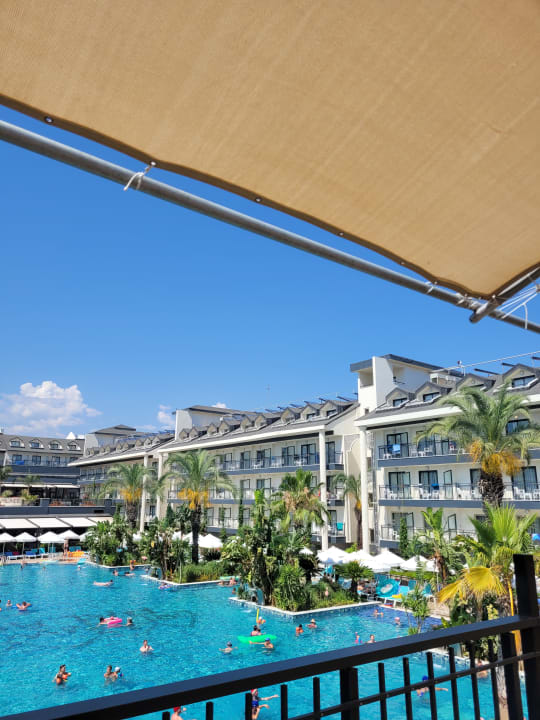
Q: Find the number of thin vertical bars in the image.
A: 11